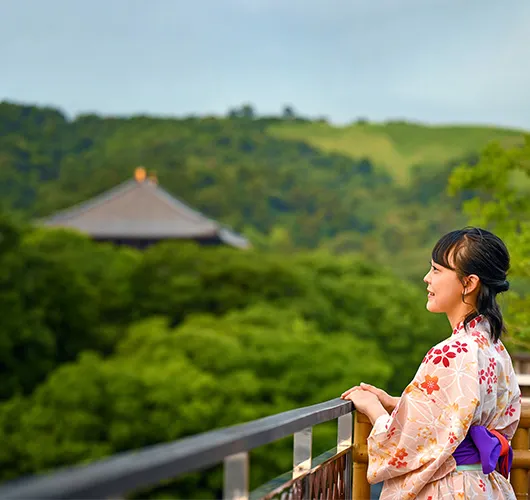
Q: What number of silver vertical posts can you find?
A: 3